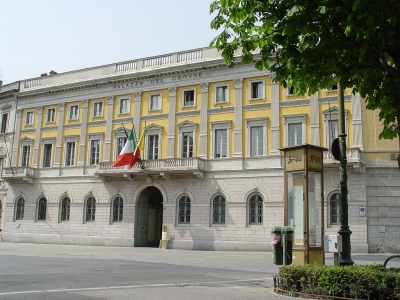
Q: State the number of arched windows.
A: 9